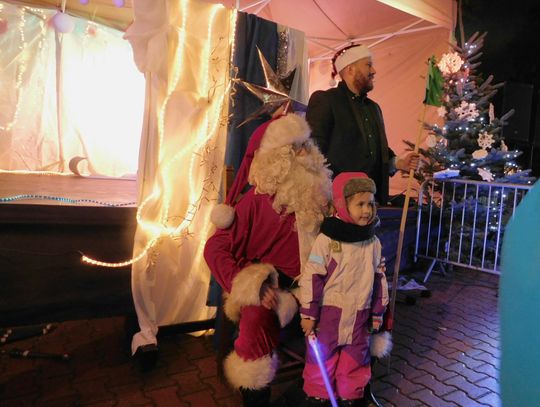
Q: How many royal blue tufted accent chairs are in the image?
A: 0